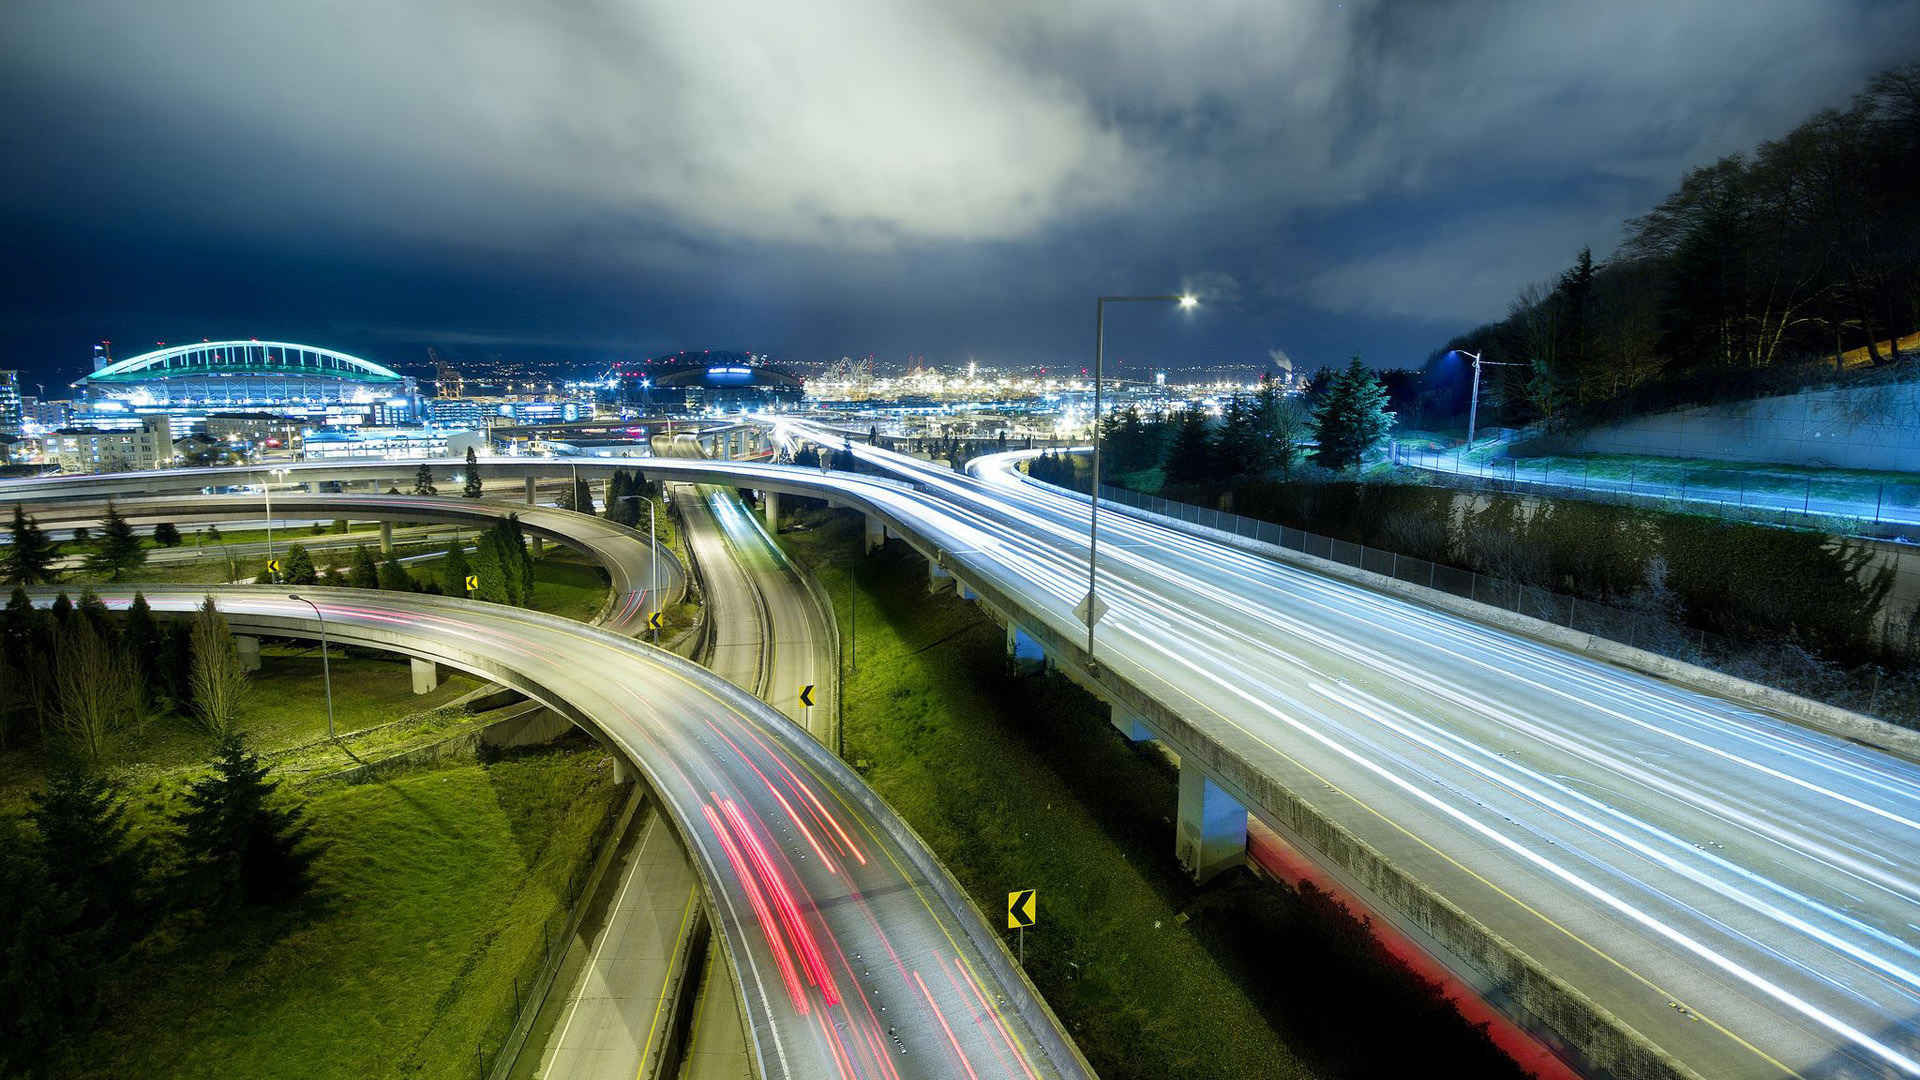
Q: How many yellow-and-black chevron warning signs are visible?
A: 5